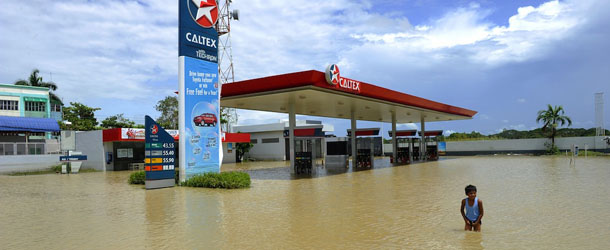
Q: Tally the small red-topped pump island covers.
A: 4